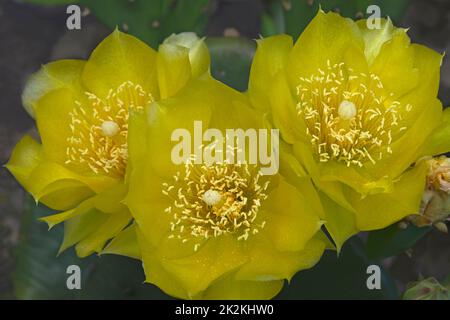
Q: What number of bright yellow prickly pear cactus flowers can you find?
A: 3